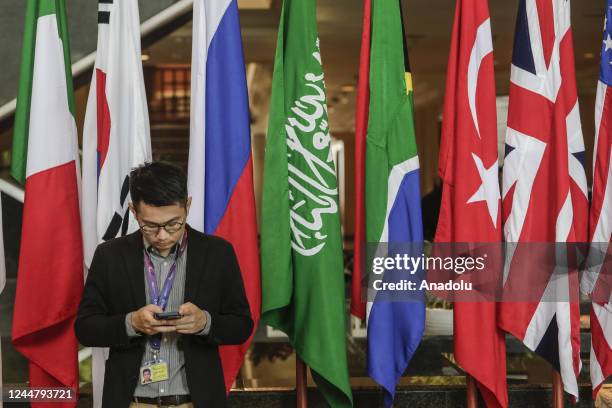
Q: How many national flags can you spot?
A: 8